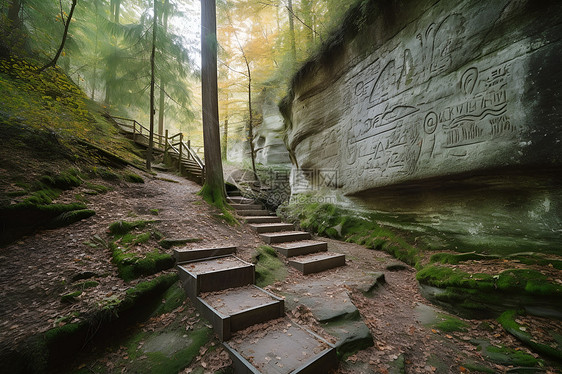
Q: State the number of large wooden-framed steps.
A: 3